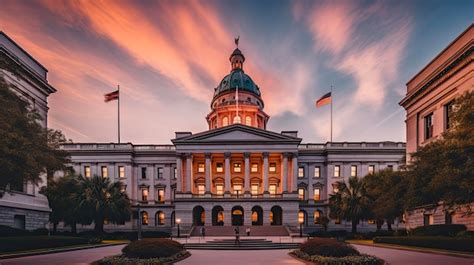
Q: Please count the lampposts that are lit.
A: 2